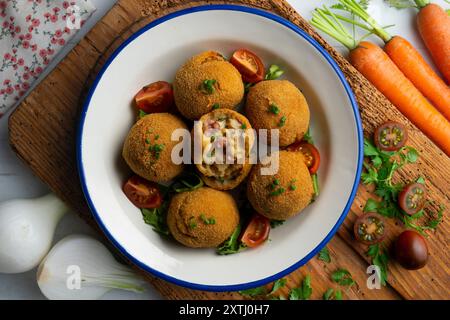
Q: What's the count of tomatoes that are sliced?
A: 8